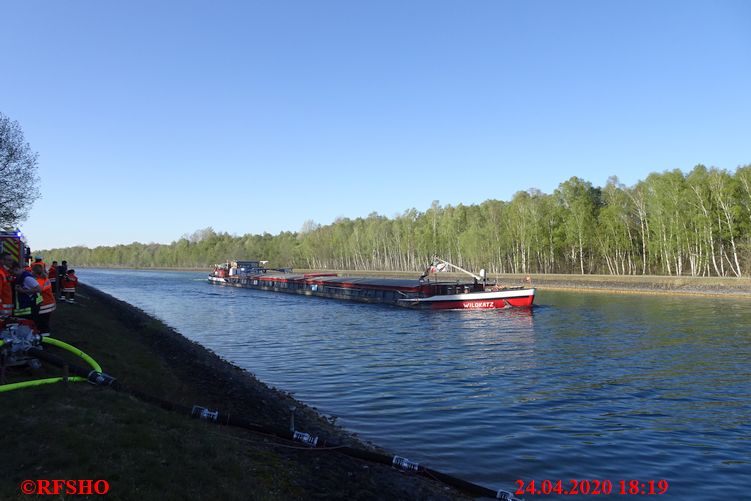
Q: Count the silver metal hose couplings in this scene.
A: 5